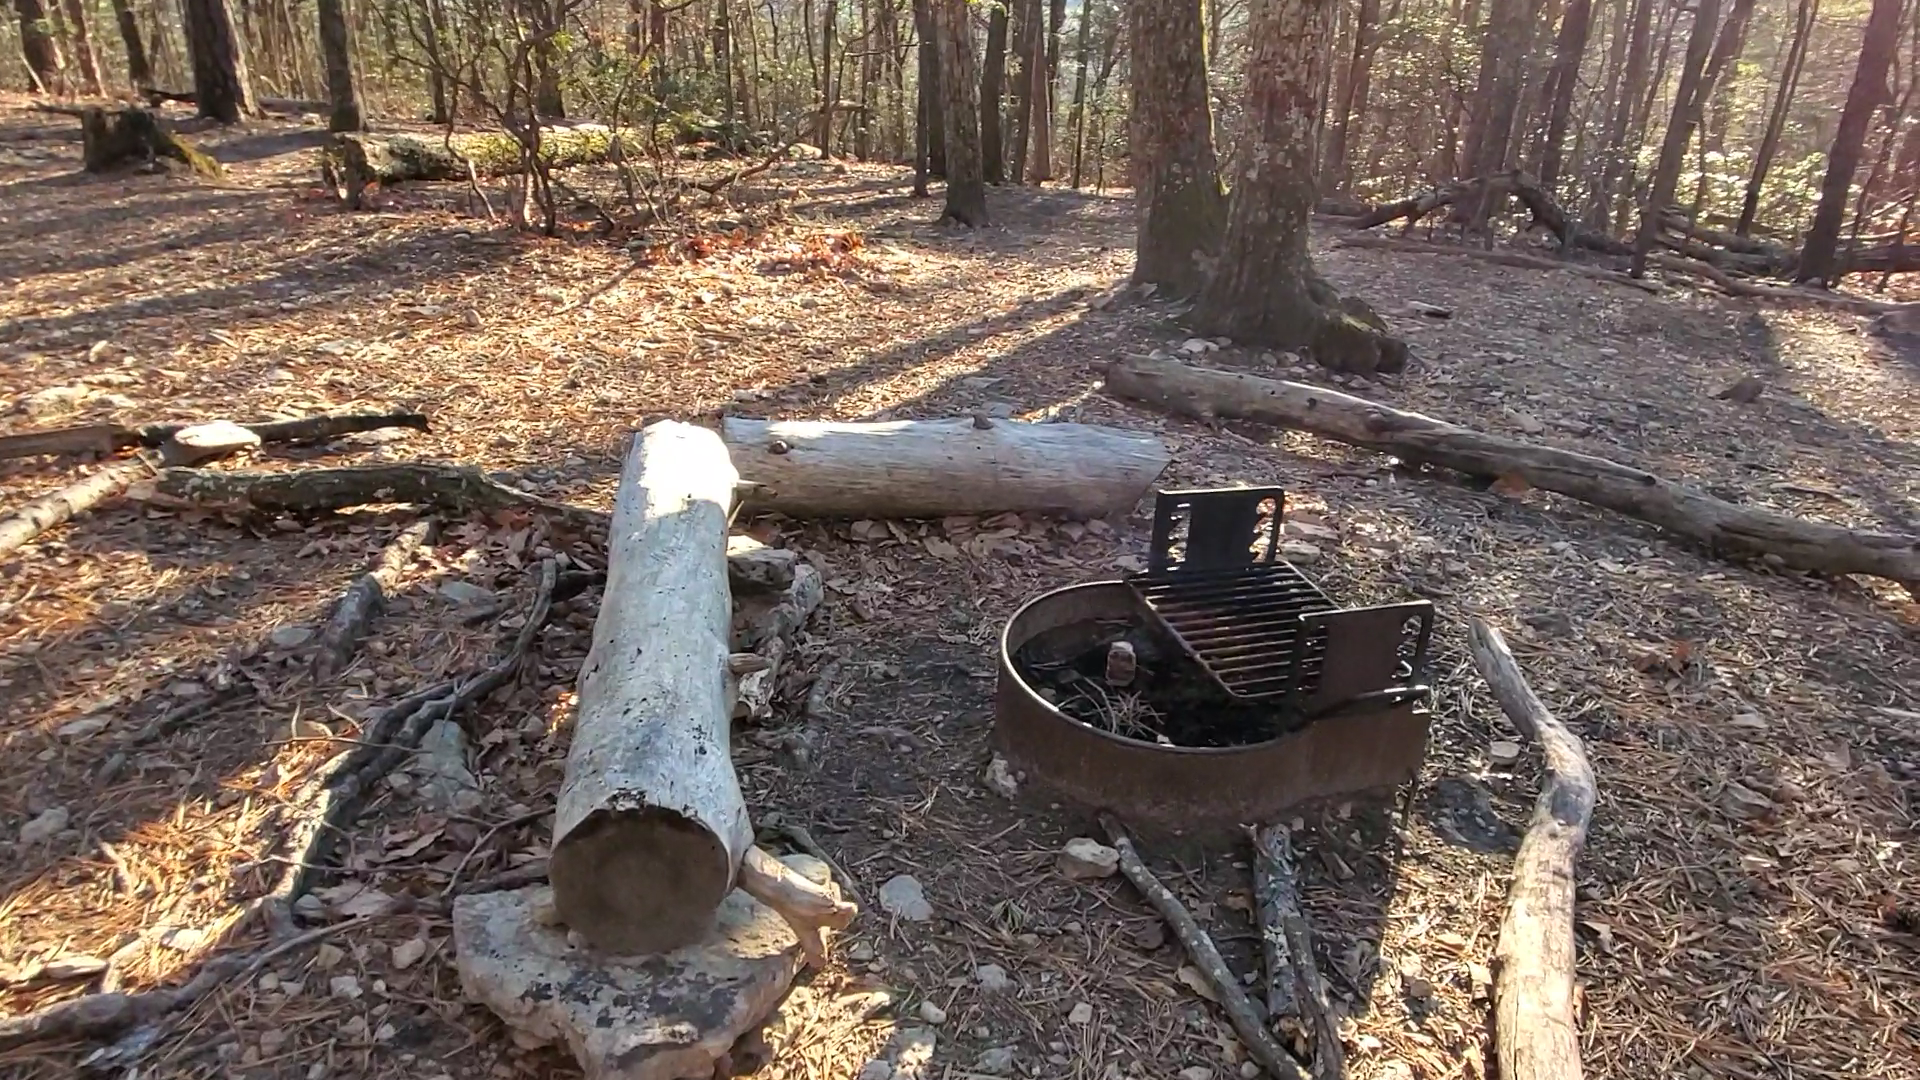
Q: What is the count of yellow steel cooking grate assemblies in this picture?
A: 0